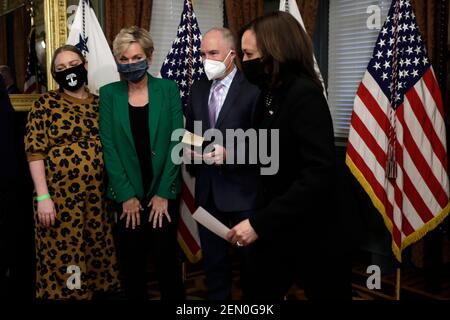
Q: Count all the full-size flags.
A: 4